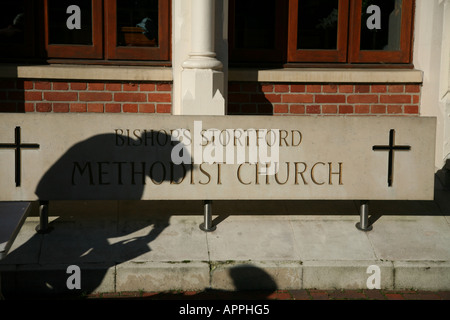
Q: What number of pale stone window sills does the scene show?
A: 2